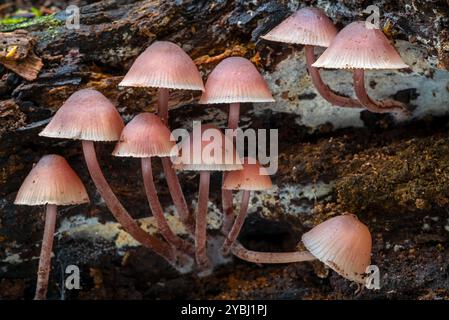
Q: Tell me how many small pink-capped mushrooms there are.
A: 10